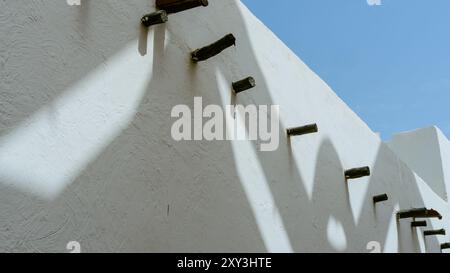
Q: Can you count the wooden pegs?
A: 11